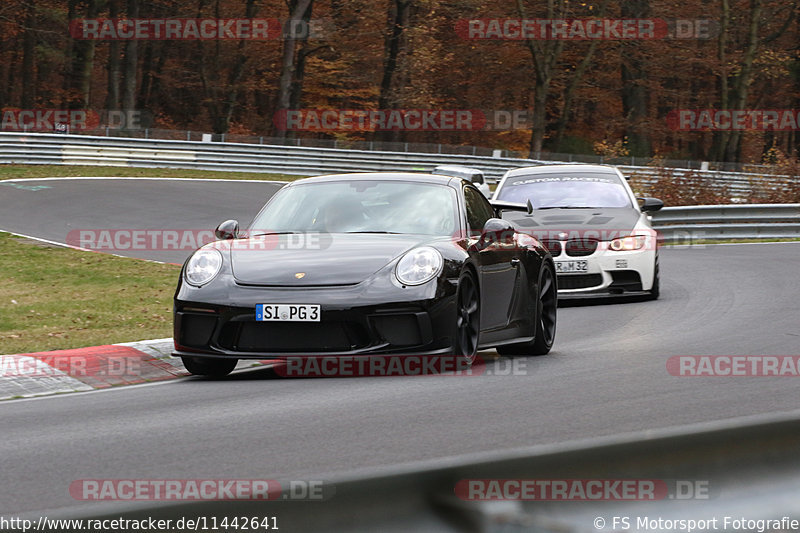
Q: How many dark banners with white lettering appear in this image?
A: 1